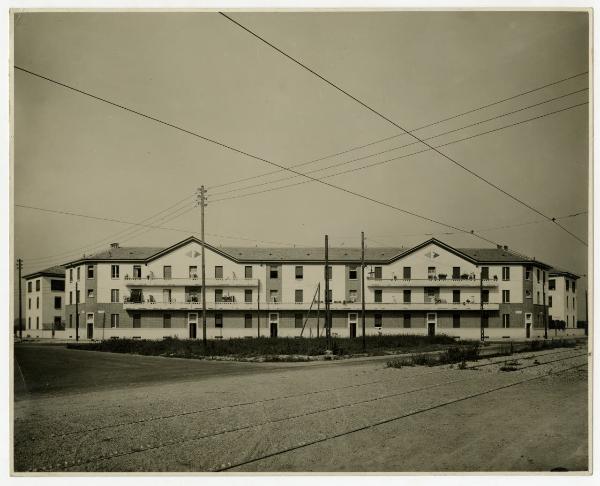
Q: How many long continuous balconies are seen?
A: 3